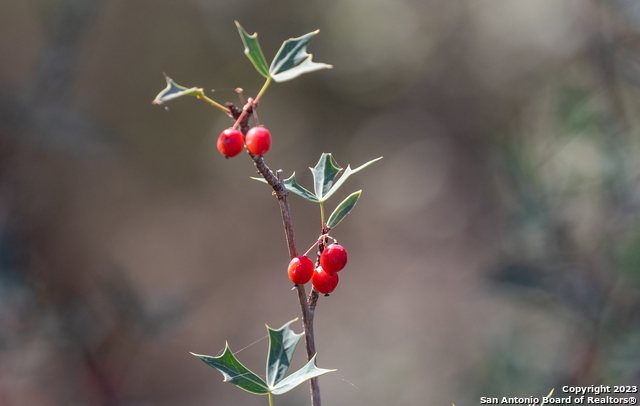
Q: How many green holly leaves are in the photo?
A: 11